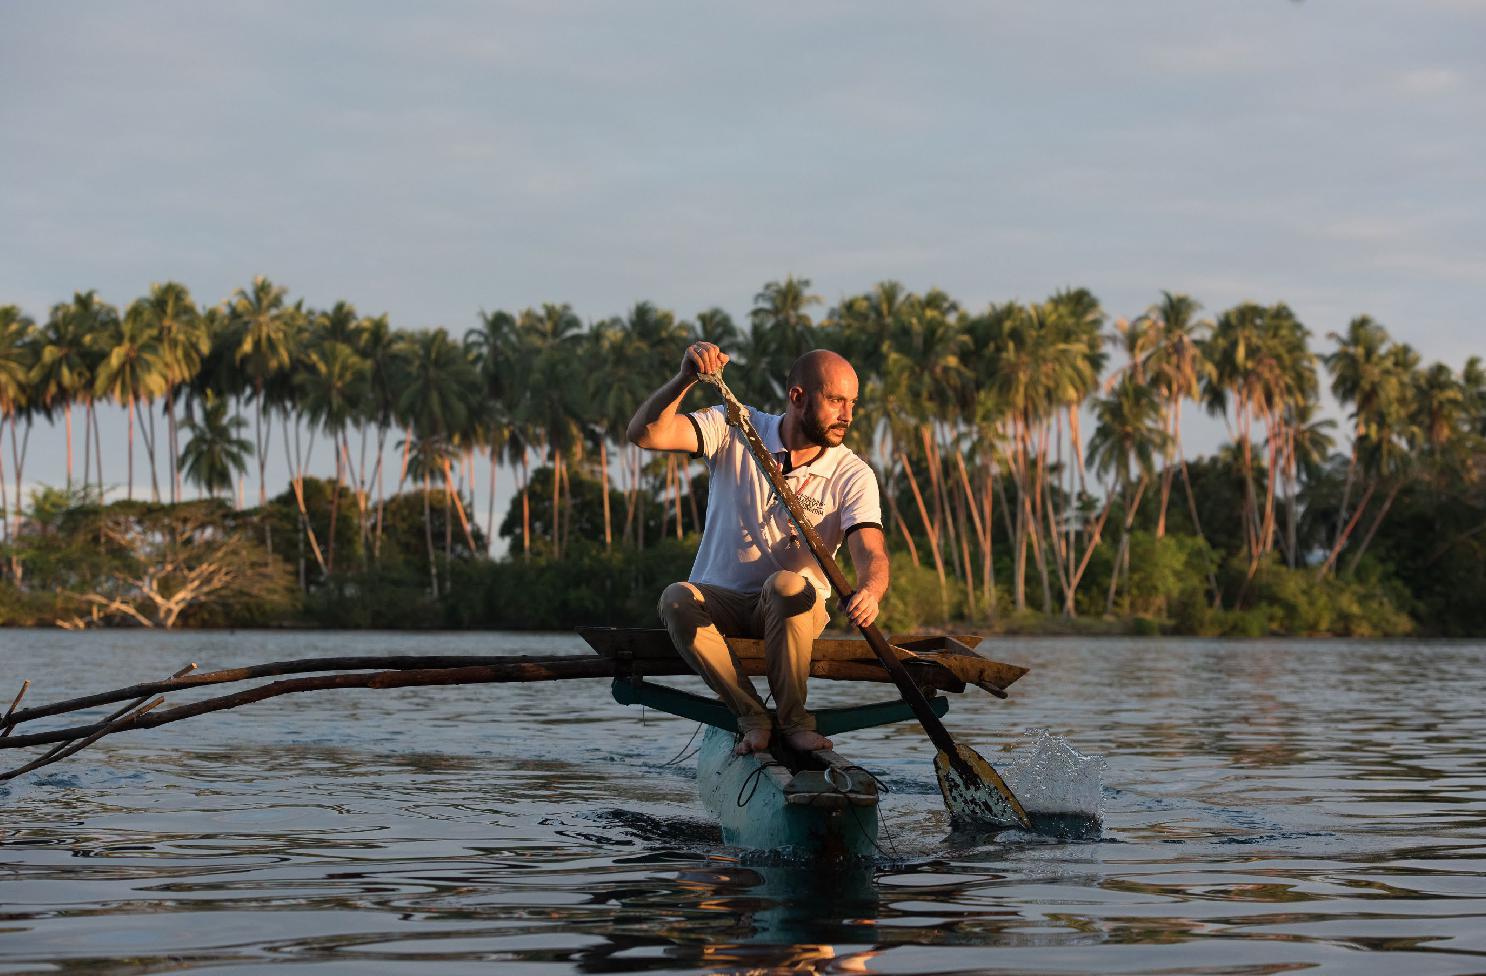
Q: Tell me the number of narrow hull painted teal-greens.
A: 1